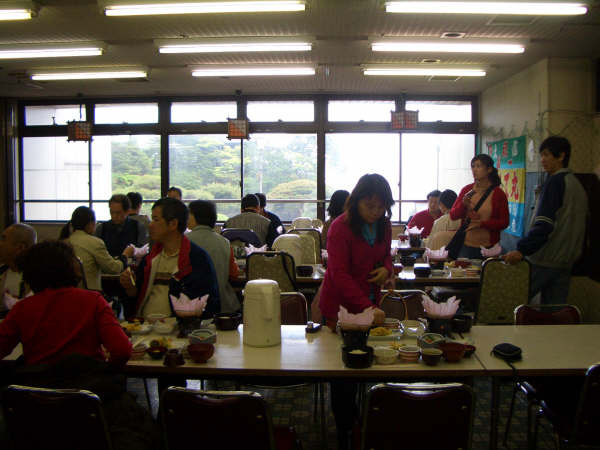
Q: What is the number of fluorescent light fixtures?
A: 9